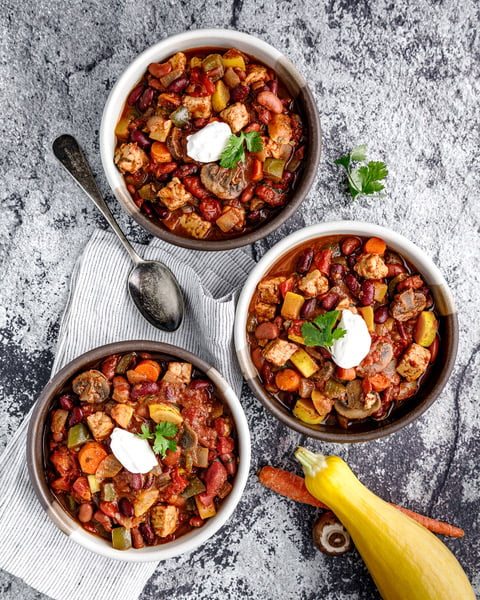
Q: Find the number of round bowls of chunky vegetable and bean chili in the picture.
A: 3